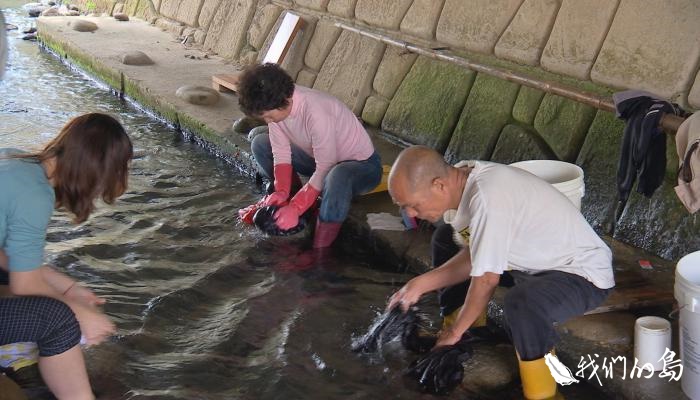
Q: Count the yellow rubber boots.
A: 2